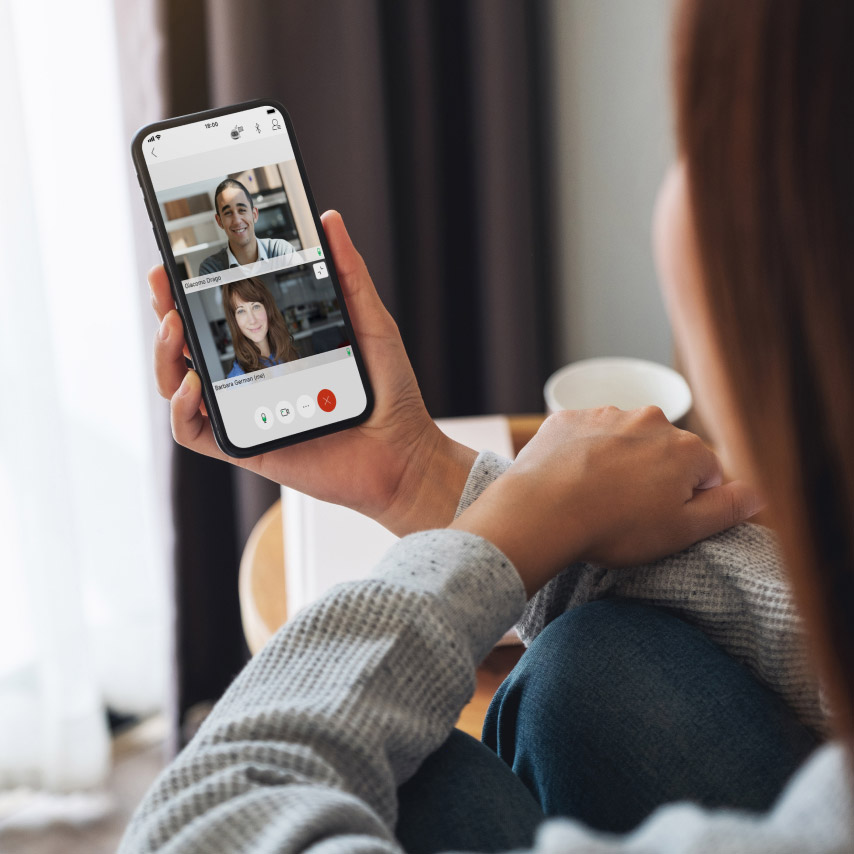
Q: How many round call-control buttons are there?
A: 4